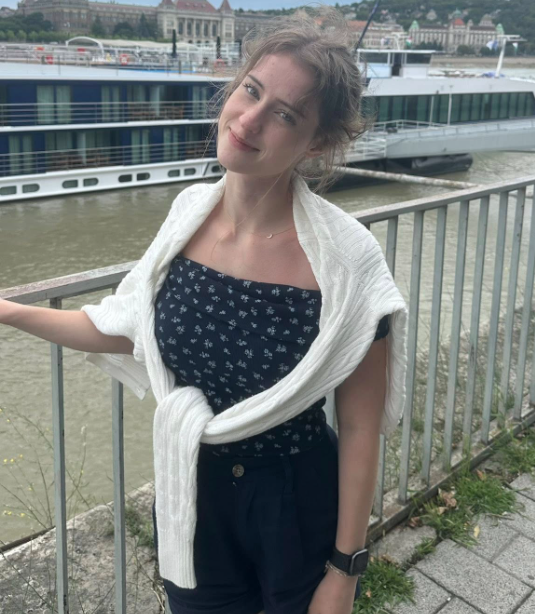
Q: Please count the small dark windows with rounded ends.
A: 9